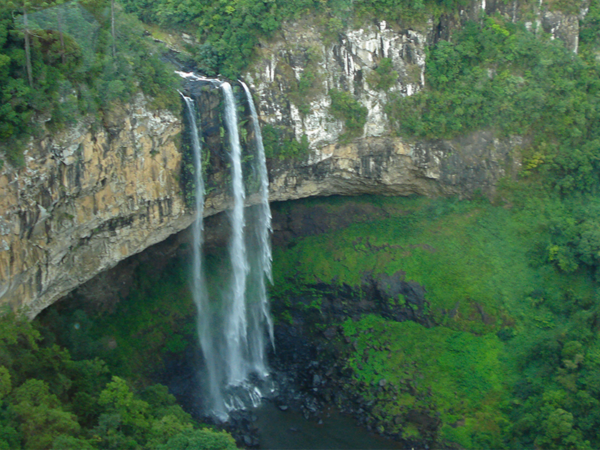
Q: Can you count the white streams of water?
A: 3